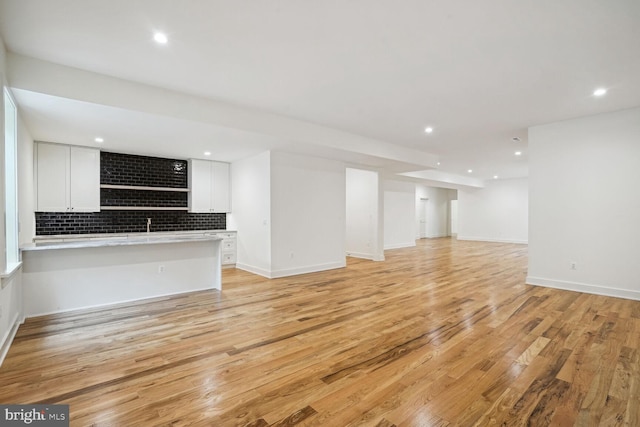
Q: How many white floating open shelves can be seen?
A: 2